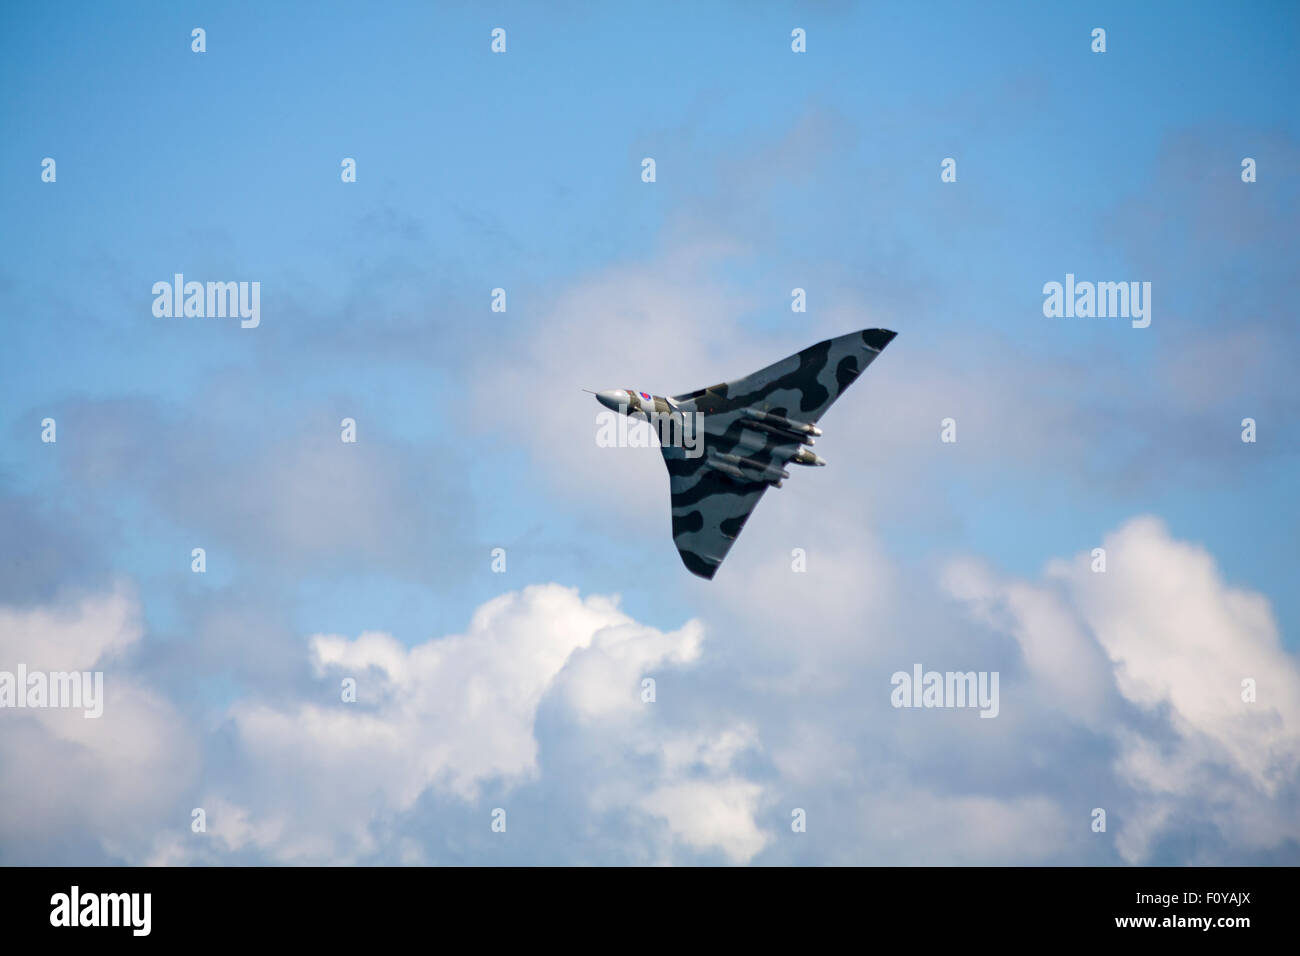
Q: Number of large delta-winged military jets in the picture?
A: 1